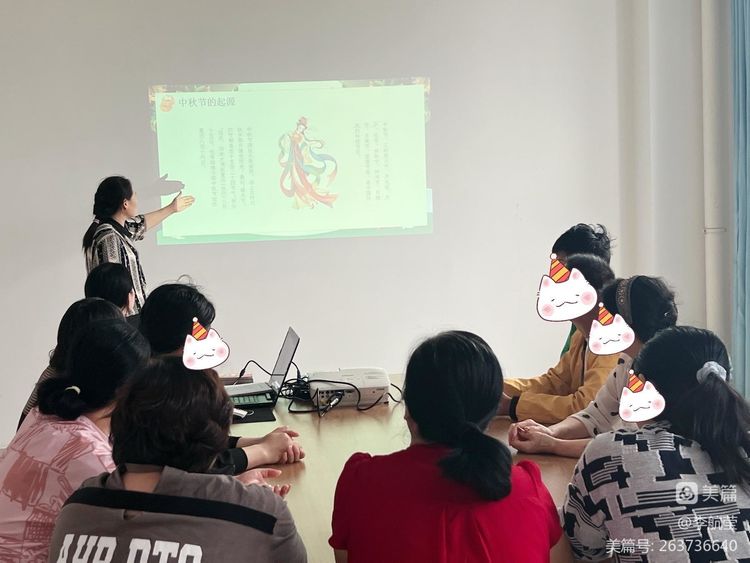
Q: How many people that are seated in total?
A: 10